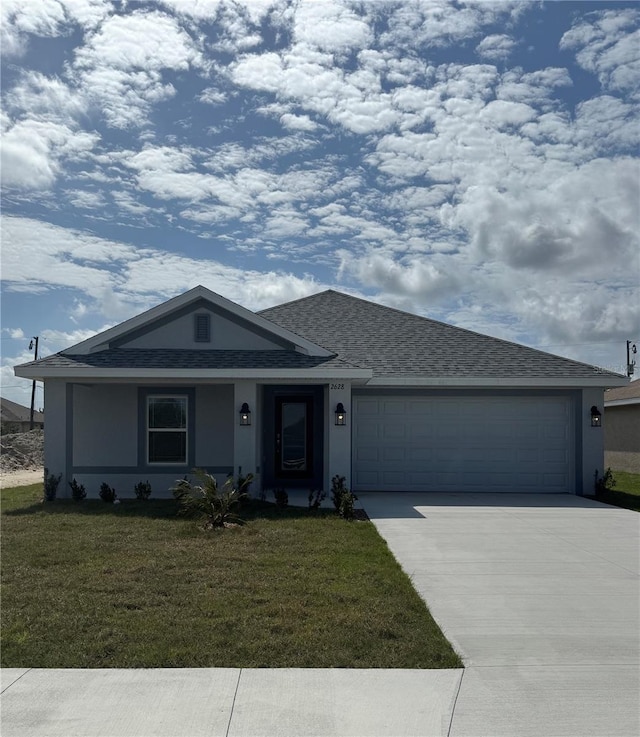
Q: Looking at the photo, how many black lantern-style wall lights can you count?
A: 3